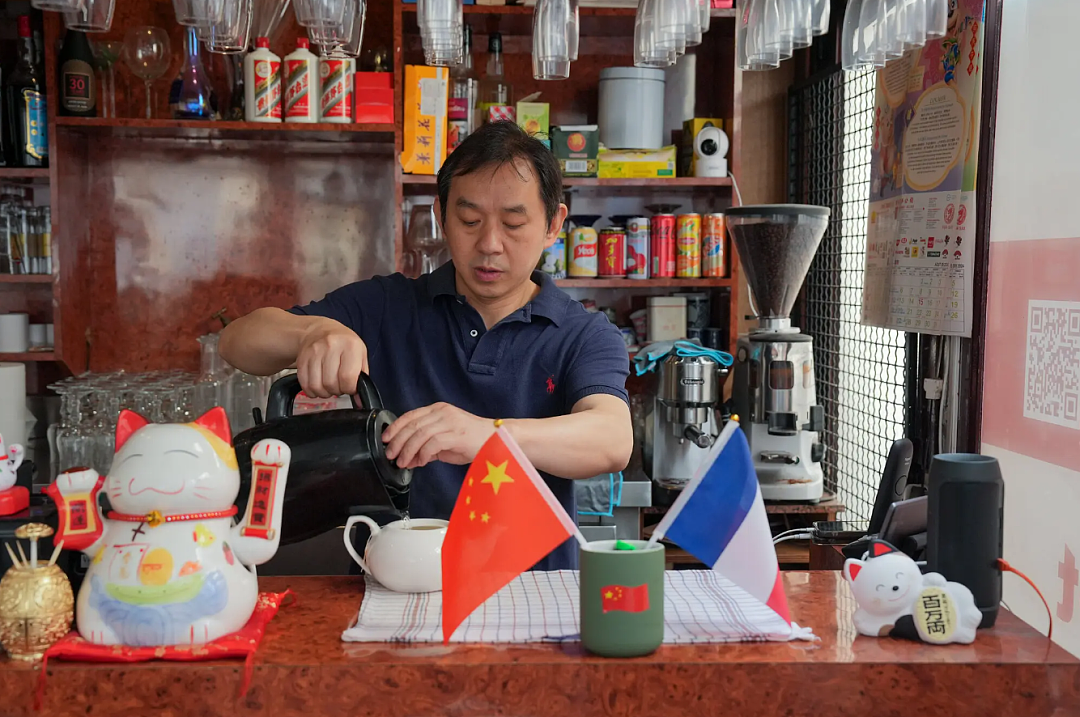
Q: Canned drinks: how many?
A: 7